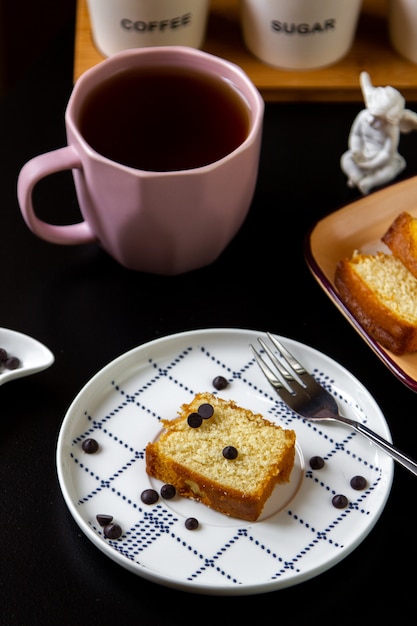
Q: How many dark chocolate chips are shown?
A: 15